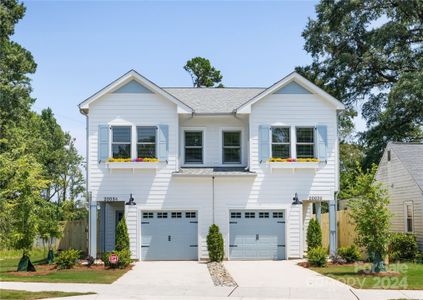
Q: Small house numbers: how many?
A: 2